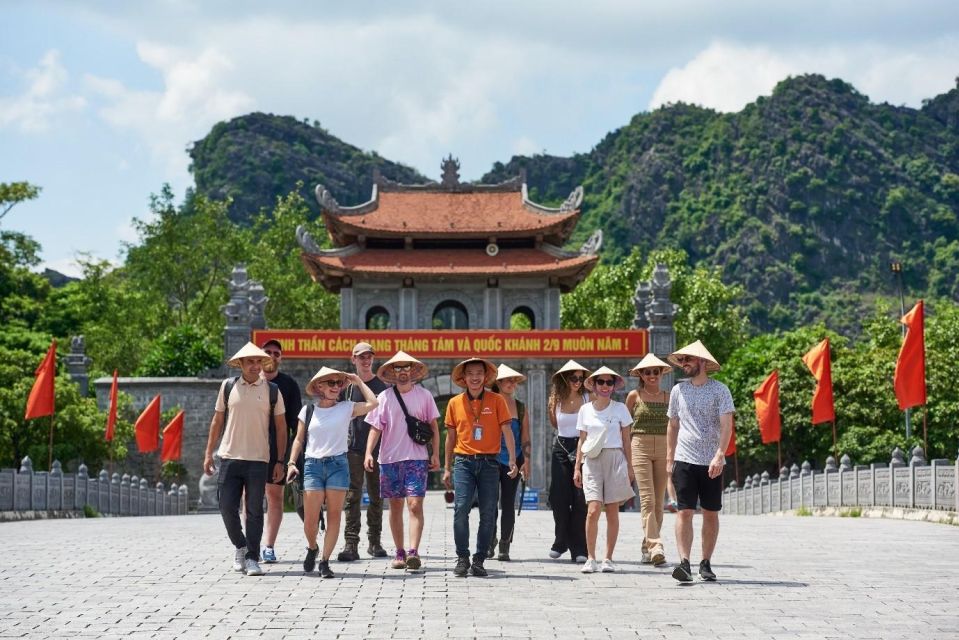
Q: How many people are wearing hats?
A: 11